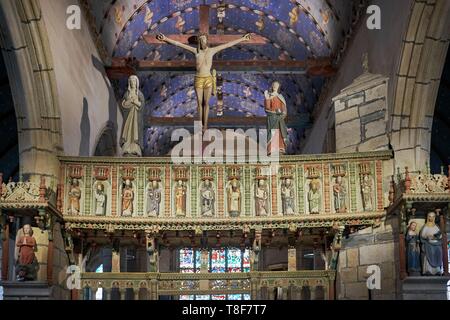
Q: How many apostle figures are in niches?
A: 12